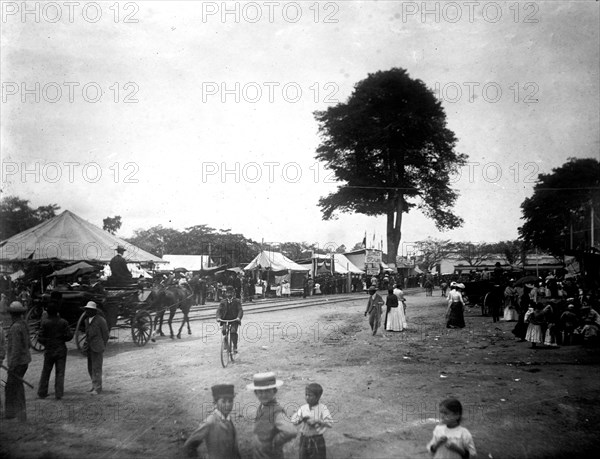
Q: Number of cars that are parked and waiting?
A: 0